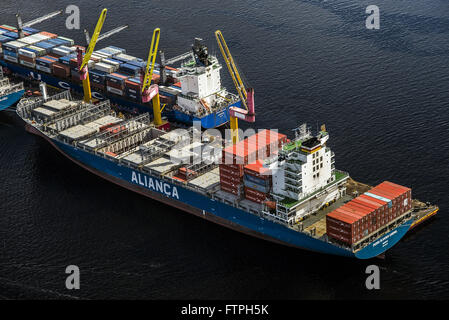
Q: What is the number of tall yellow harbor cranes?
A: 3